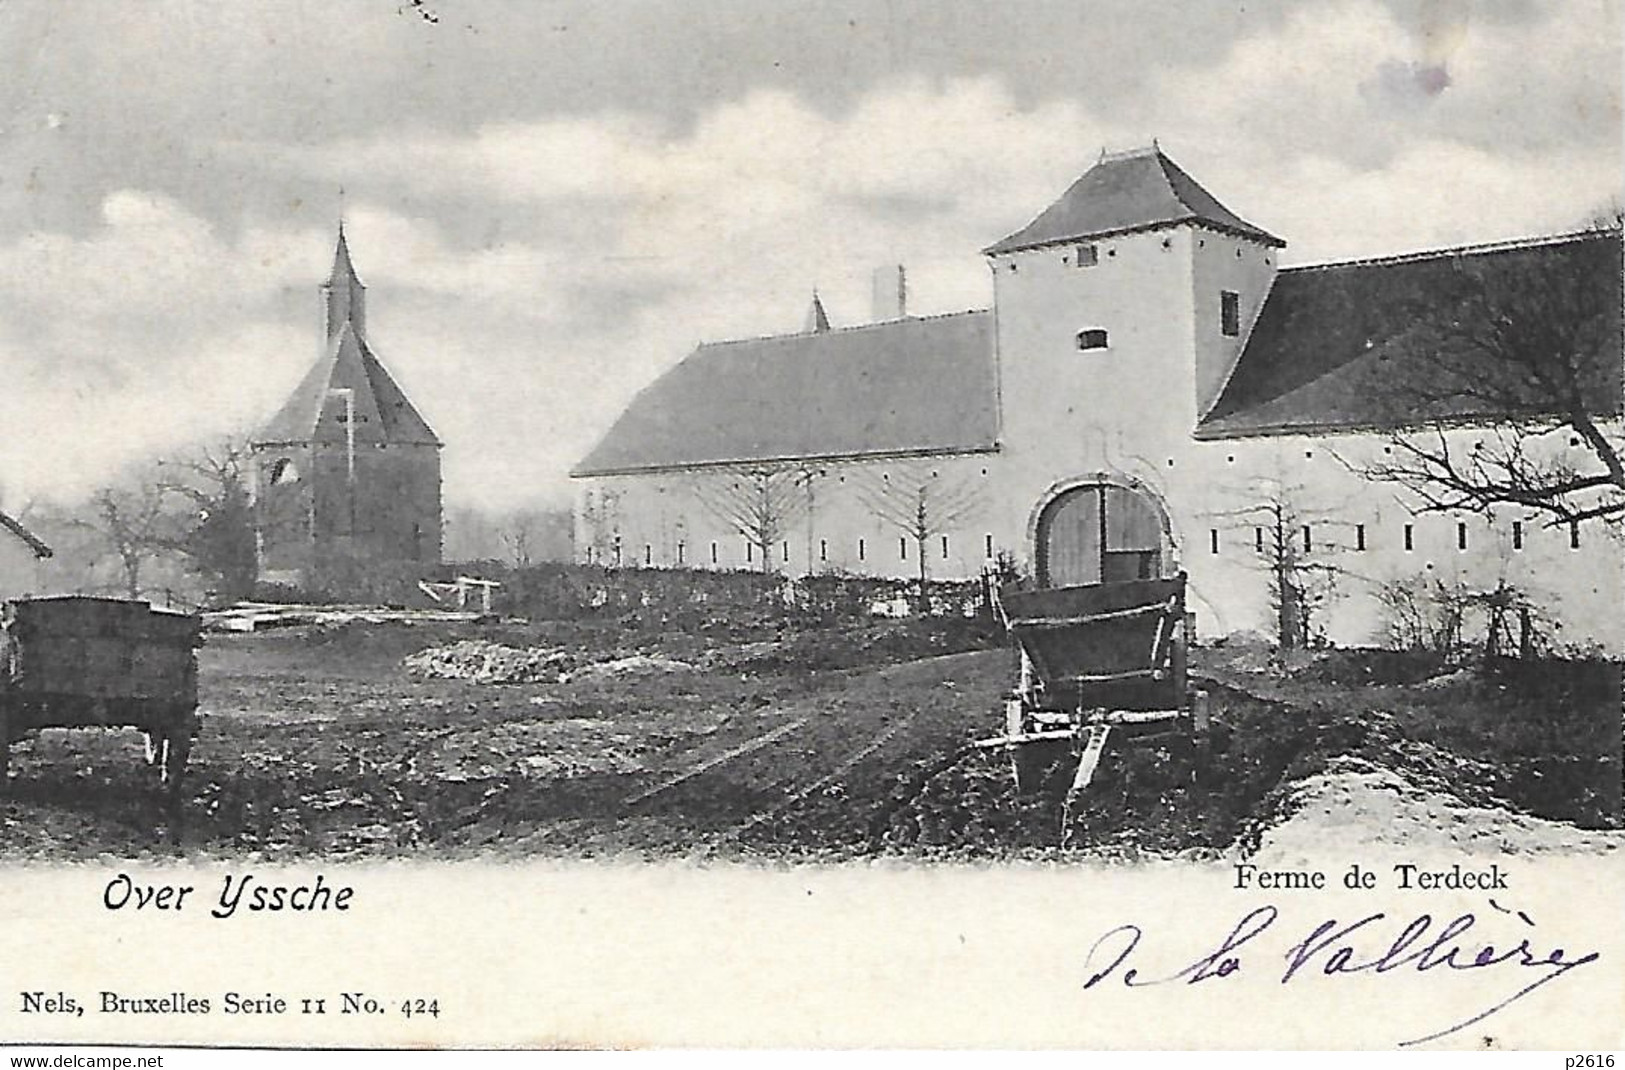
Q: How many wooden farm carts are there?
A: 2